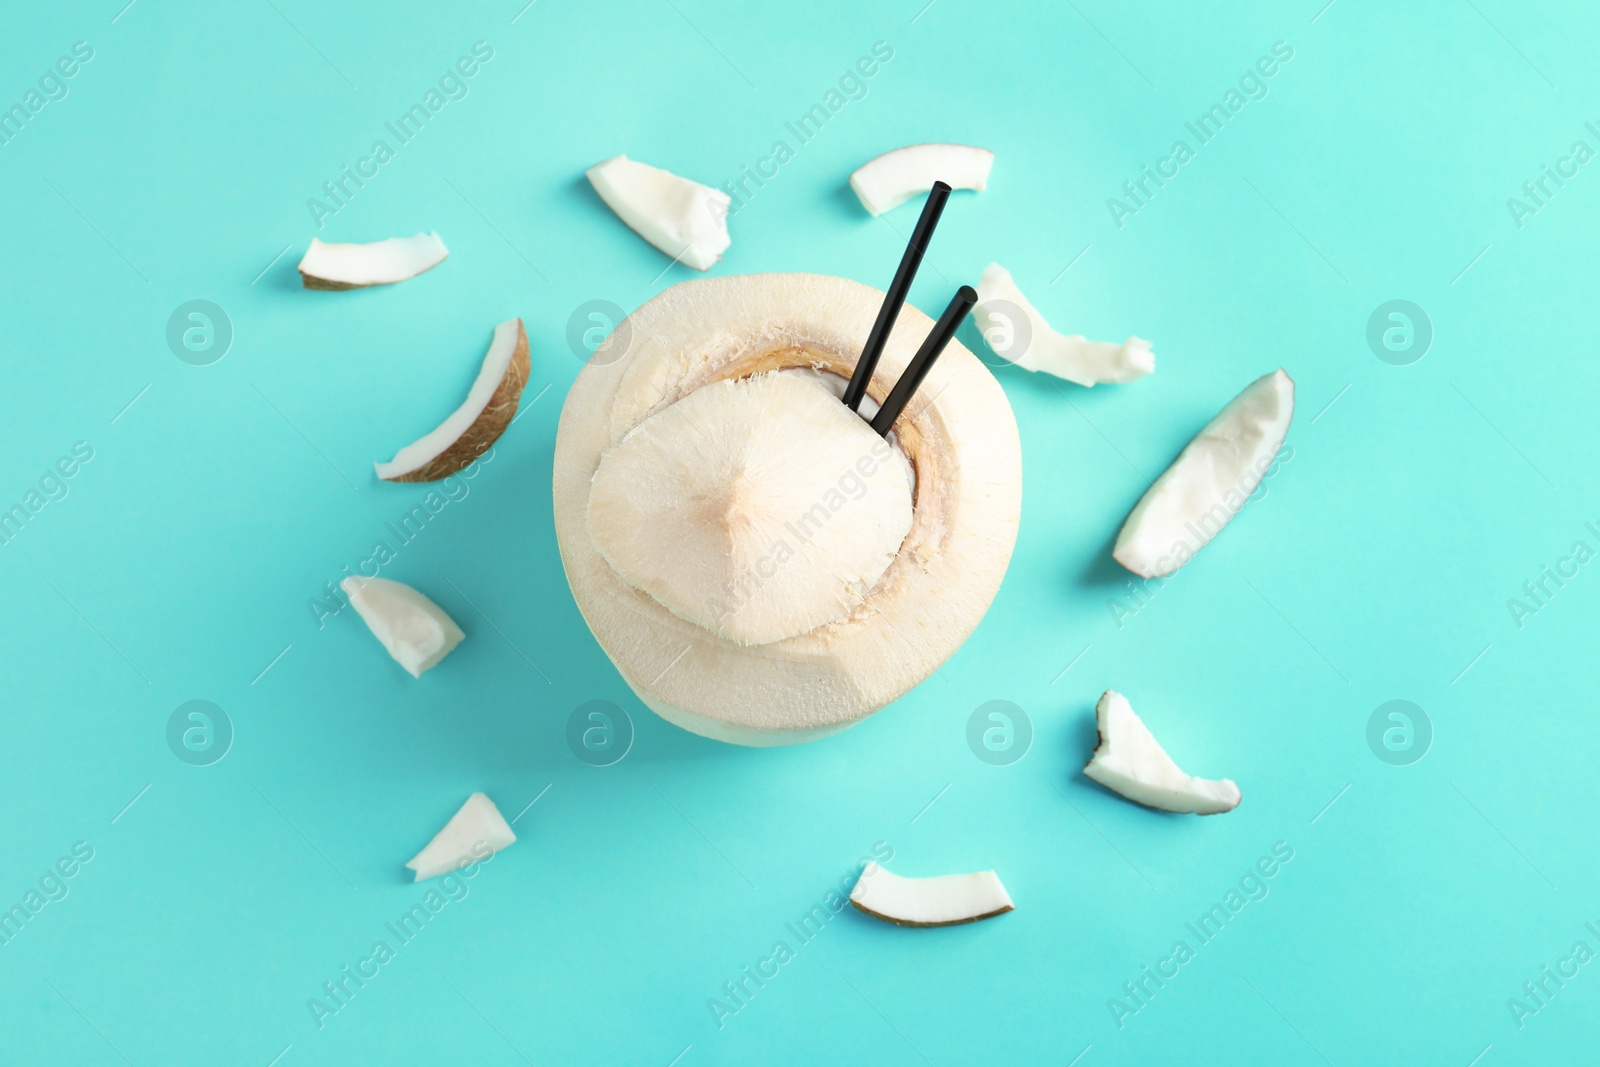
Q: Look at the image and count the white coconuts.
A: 1